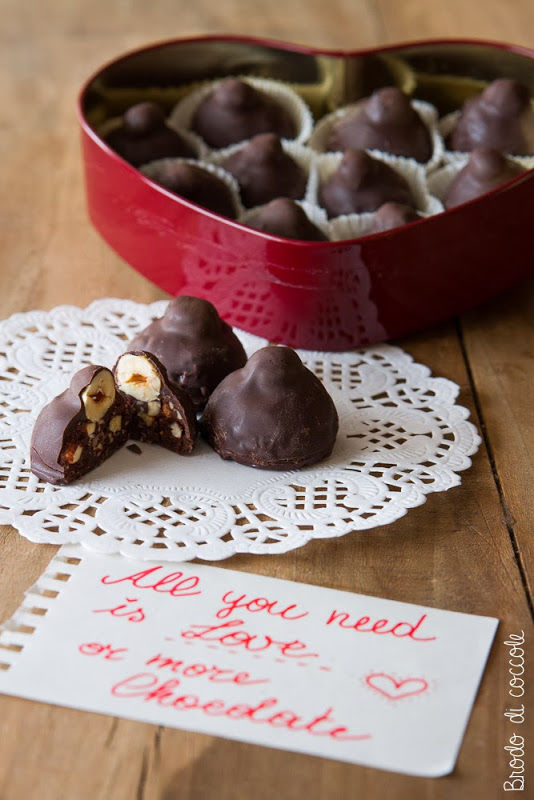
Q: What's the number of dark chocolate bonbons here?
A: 13